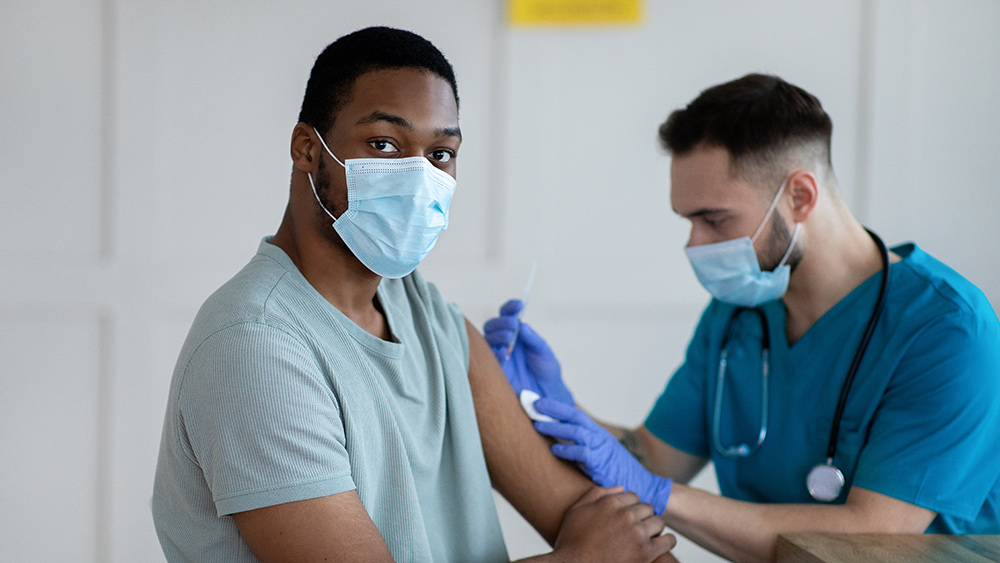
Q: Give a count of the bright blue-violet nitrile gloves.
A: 2